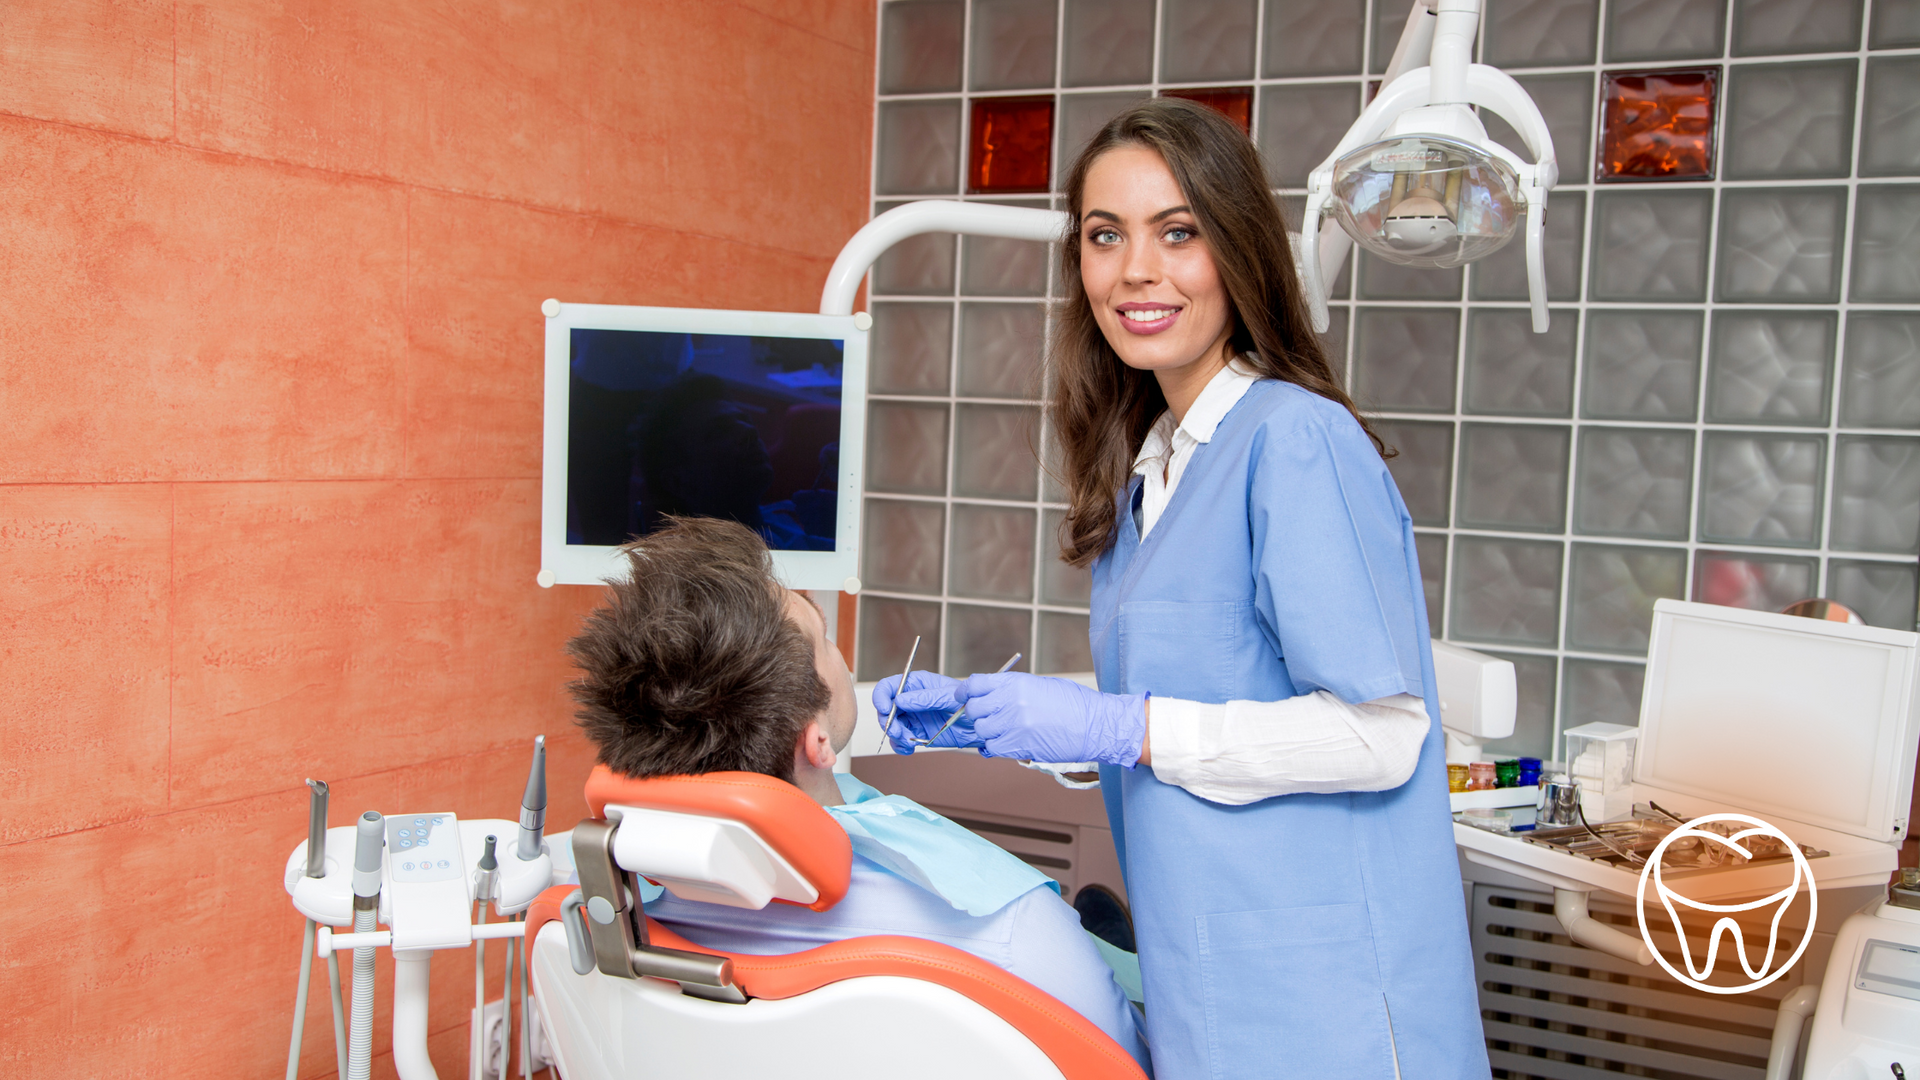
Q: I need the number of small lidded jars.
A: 4